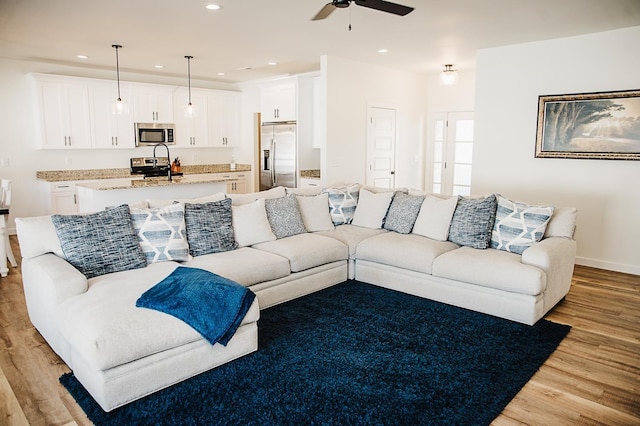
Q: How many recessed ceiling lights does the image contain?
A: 6